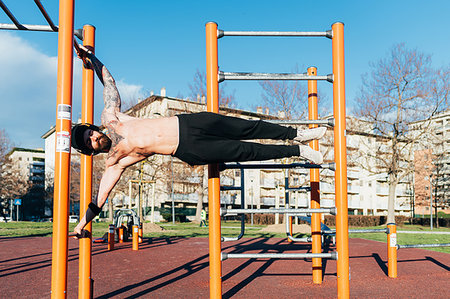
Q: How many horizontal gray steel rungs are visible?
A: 6